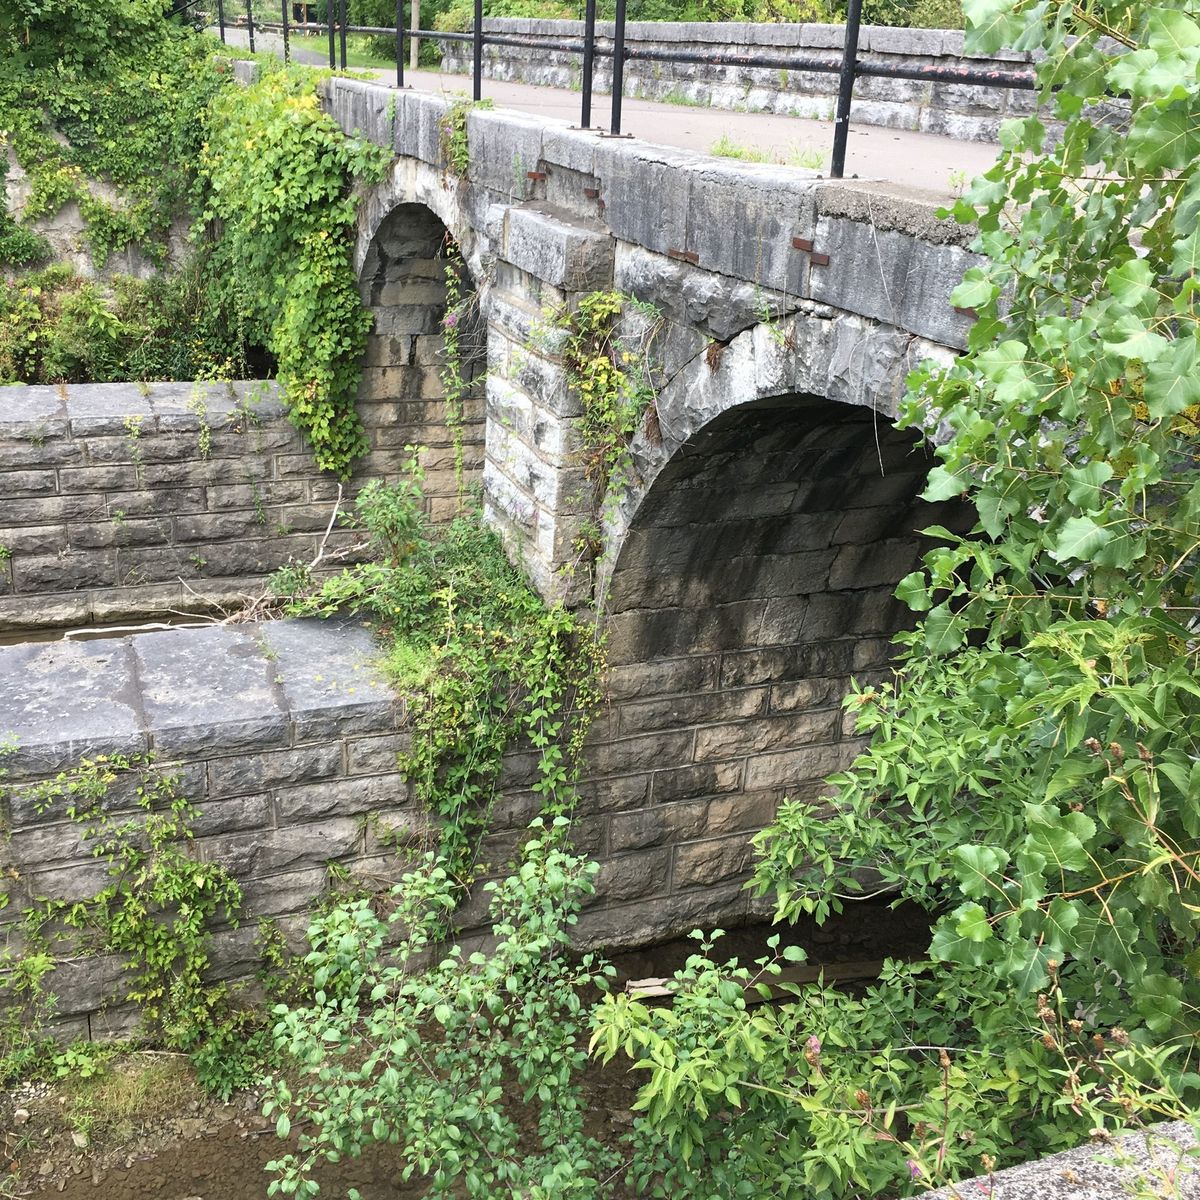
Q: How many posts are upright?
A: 10